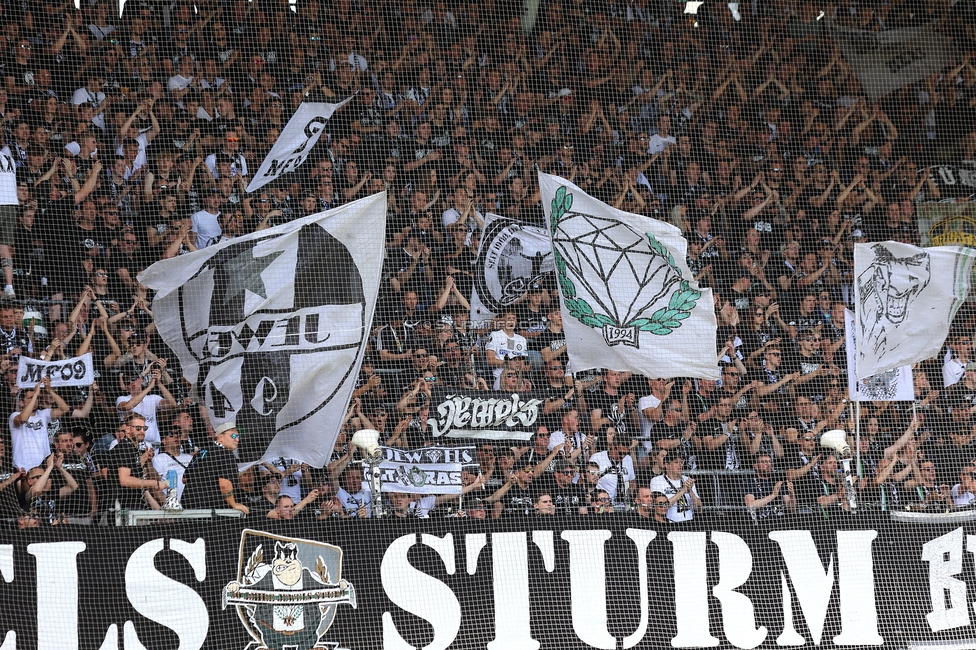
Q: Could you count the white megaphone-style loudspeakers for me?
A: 2